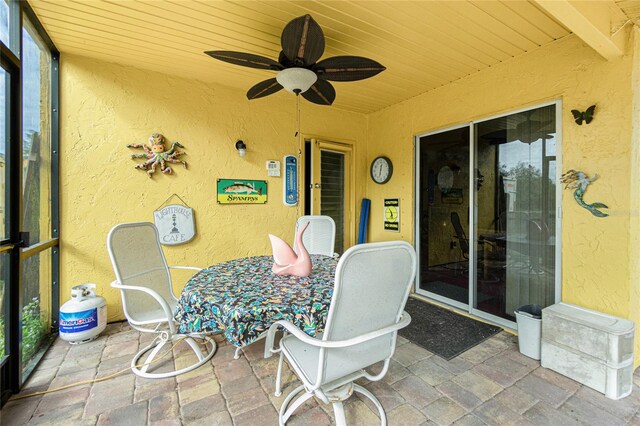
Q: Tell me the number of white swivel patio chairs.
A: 3